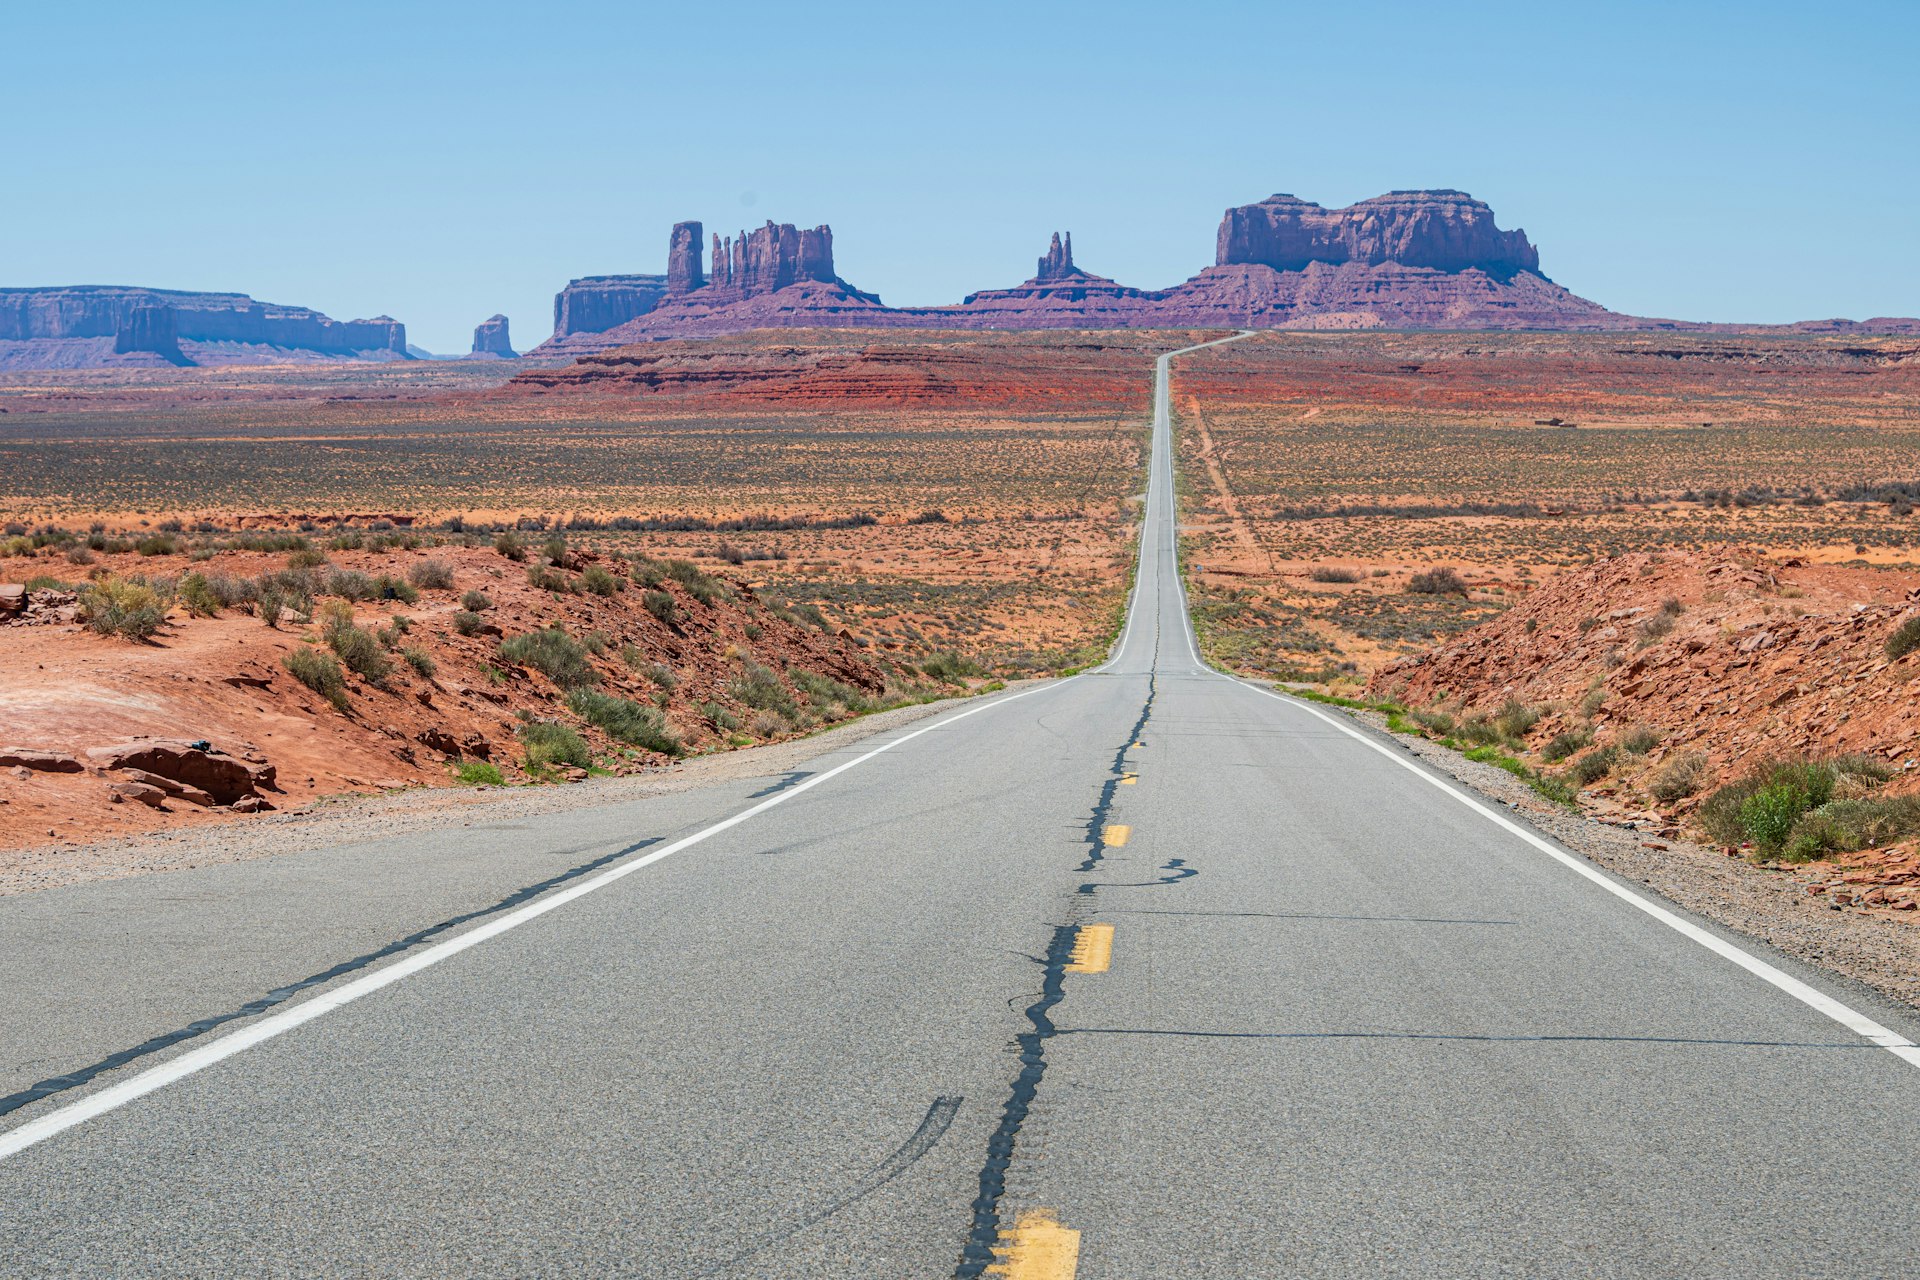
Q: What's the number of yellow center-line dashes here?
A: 5